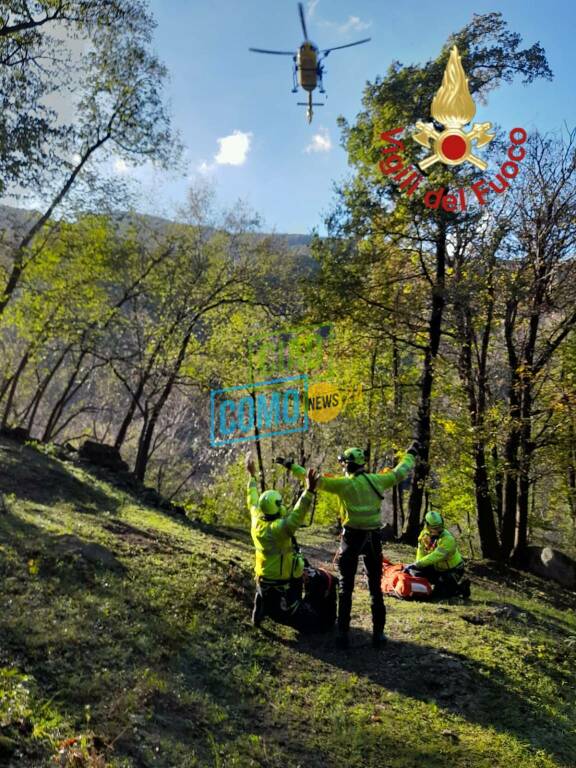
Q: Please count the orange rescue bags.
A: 1